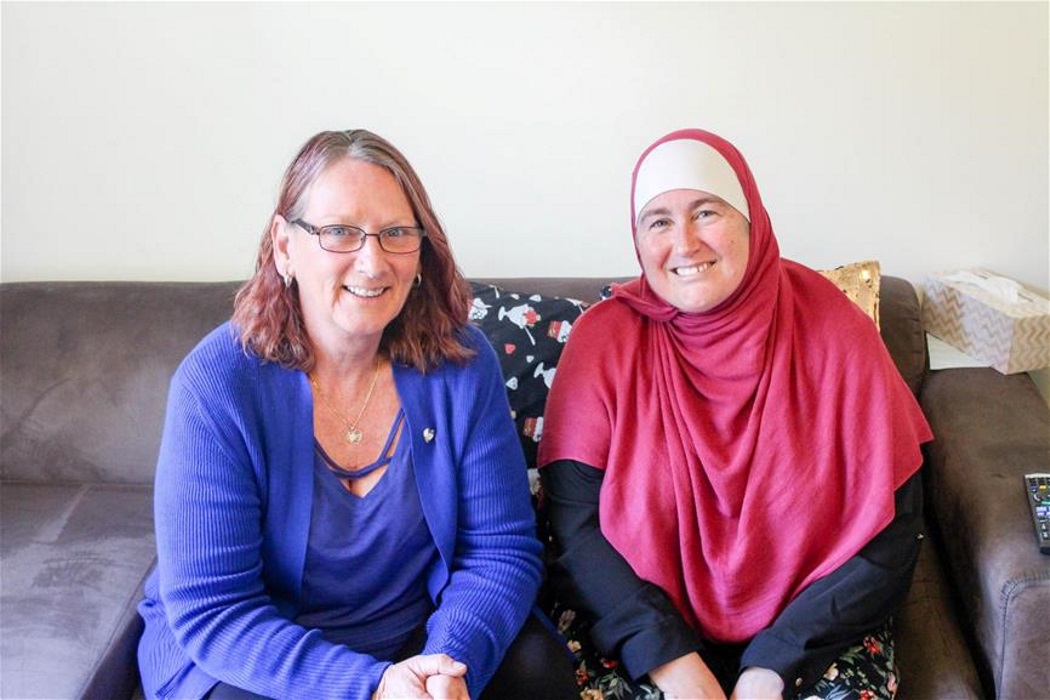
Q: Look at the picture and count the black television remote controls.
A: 1